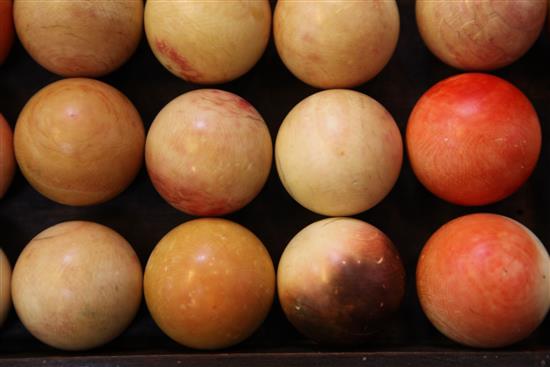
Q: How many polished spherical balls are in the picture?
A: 15